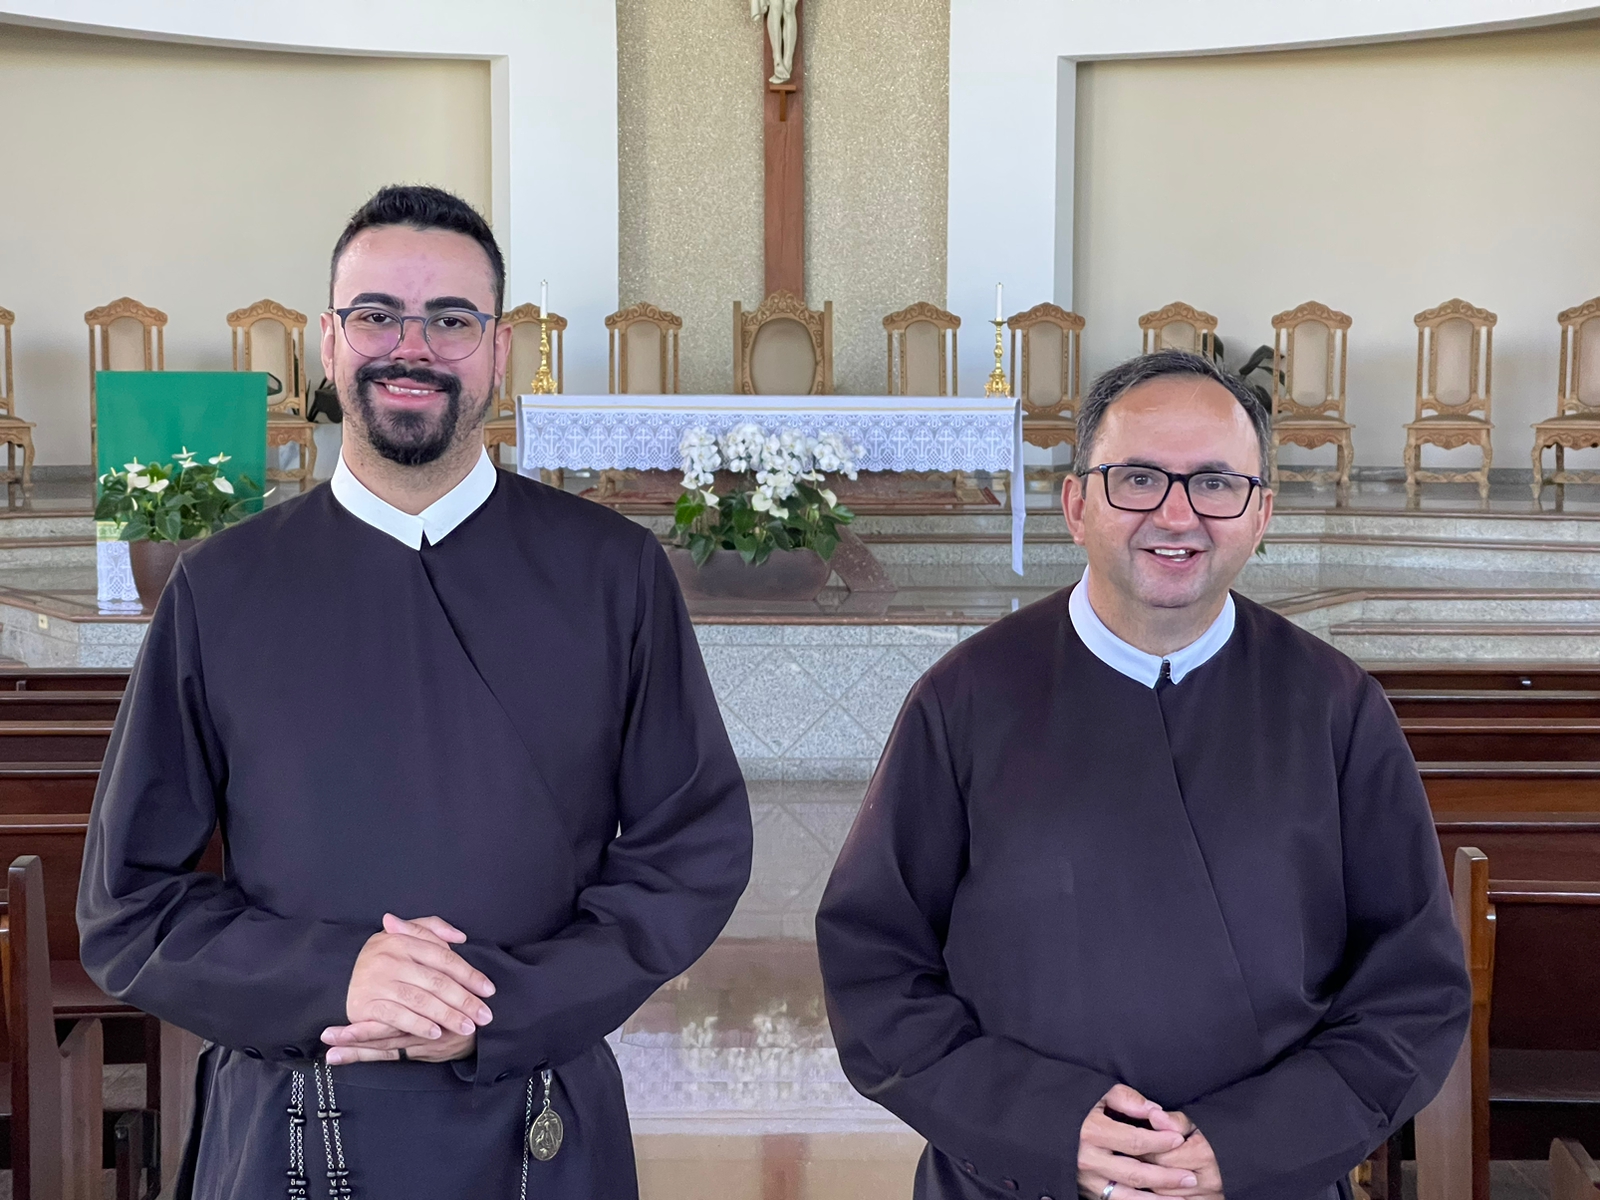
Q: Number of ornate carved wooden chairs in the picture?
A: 12